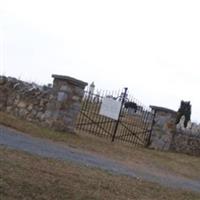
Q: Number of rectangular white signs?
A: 1